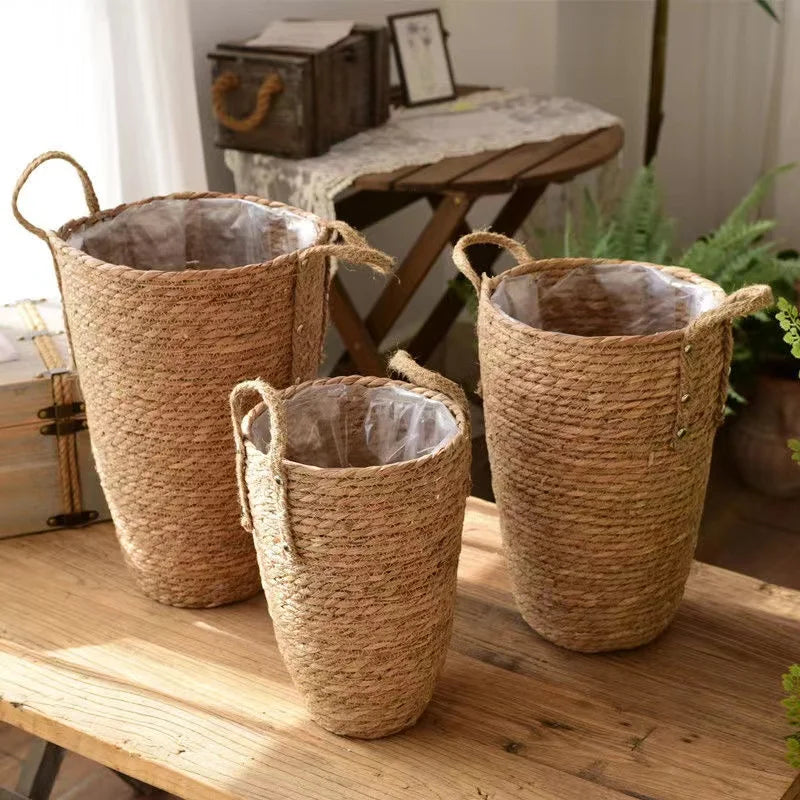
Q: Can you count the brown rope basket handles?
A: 6